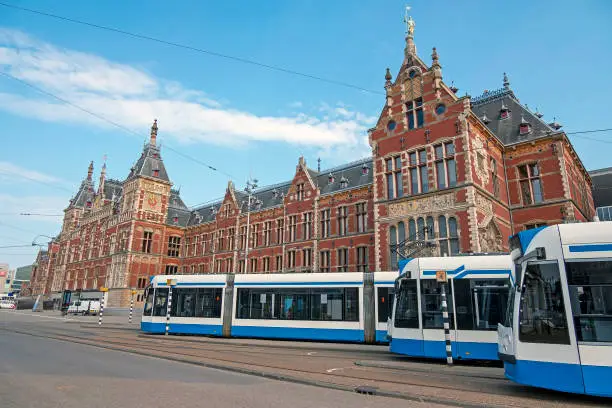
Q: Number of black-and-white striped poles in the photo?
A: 4